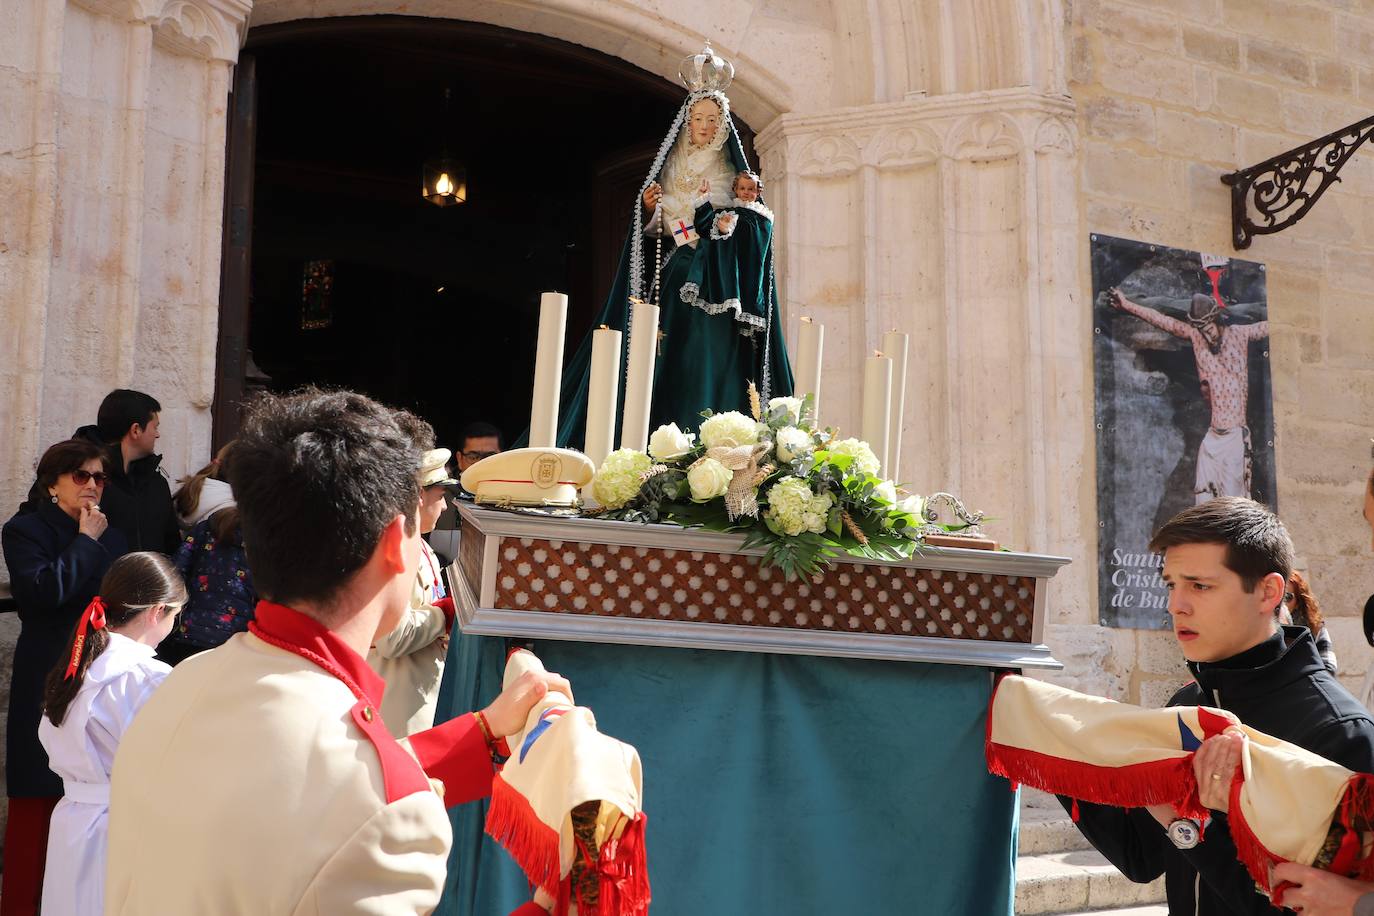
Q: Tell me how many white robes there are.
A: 1